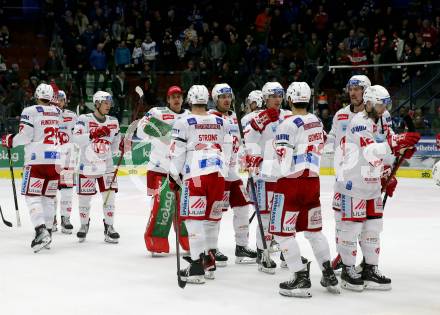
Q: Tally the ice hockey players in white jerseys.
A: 11